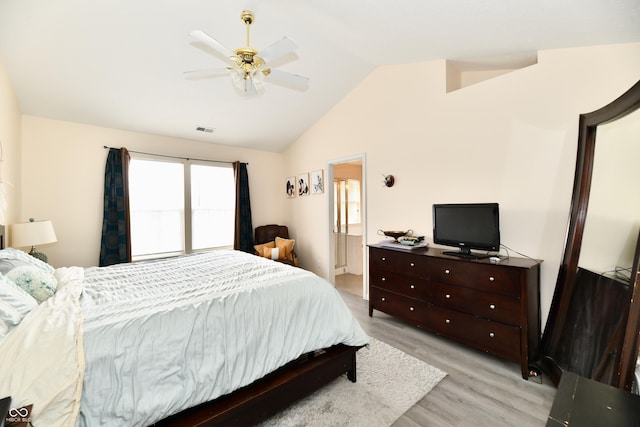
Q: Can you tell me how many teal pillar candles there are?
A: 0